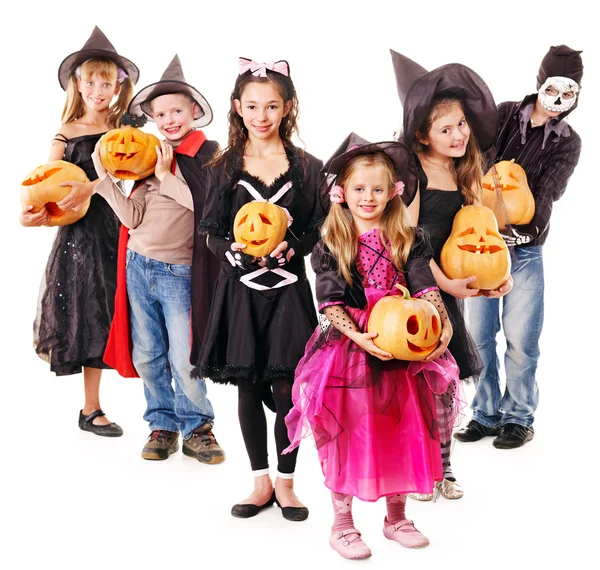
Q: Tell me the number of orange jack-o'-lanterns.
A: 6